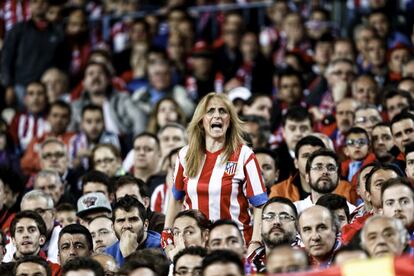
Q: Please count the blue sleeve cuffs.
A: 2